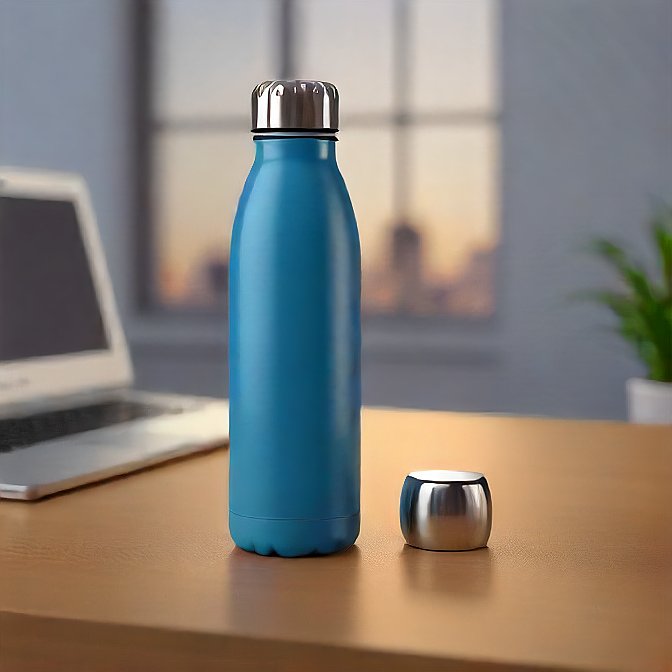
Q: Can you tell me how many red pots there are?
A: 0